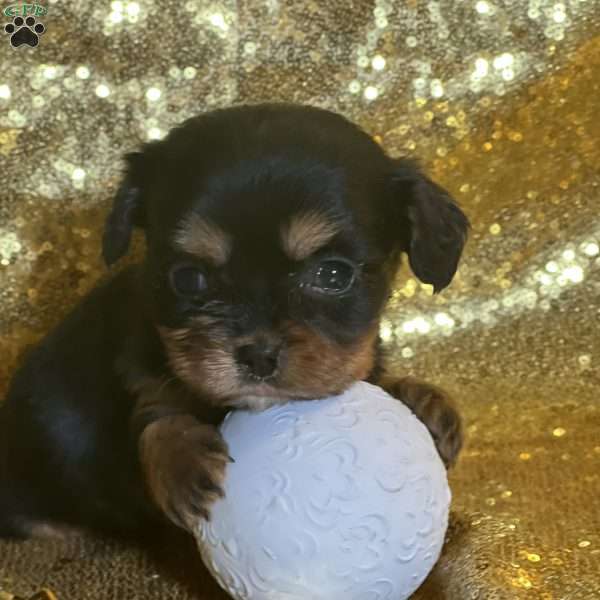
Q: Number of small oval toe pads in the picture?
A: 4